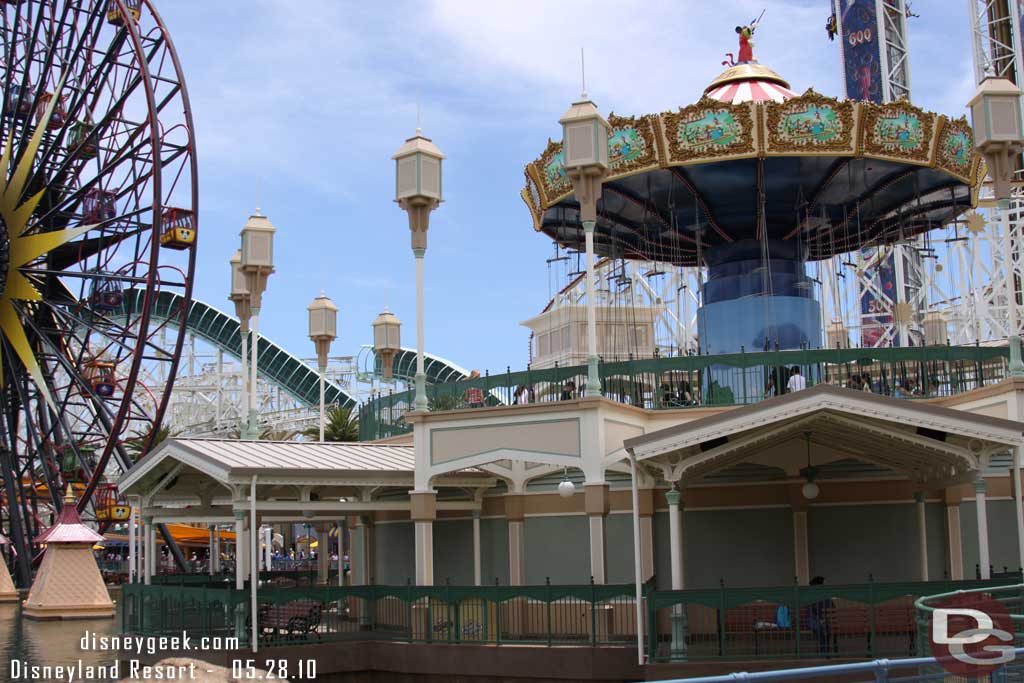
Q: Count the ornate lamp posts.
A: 7